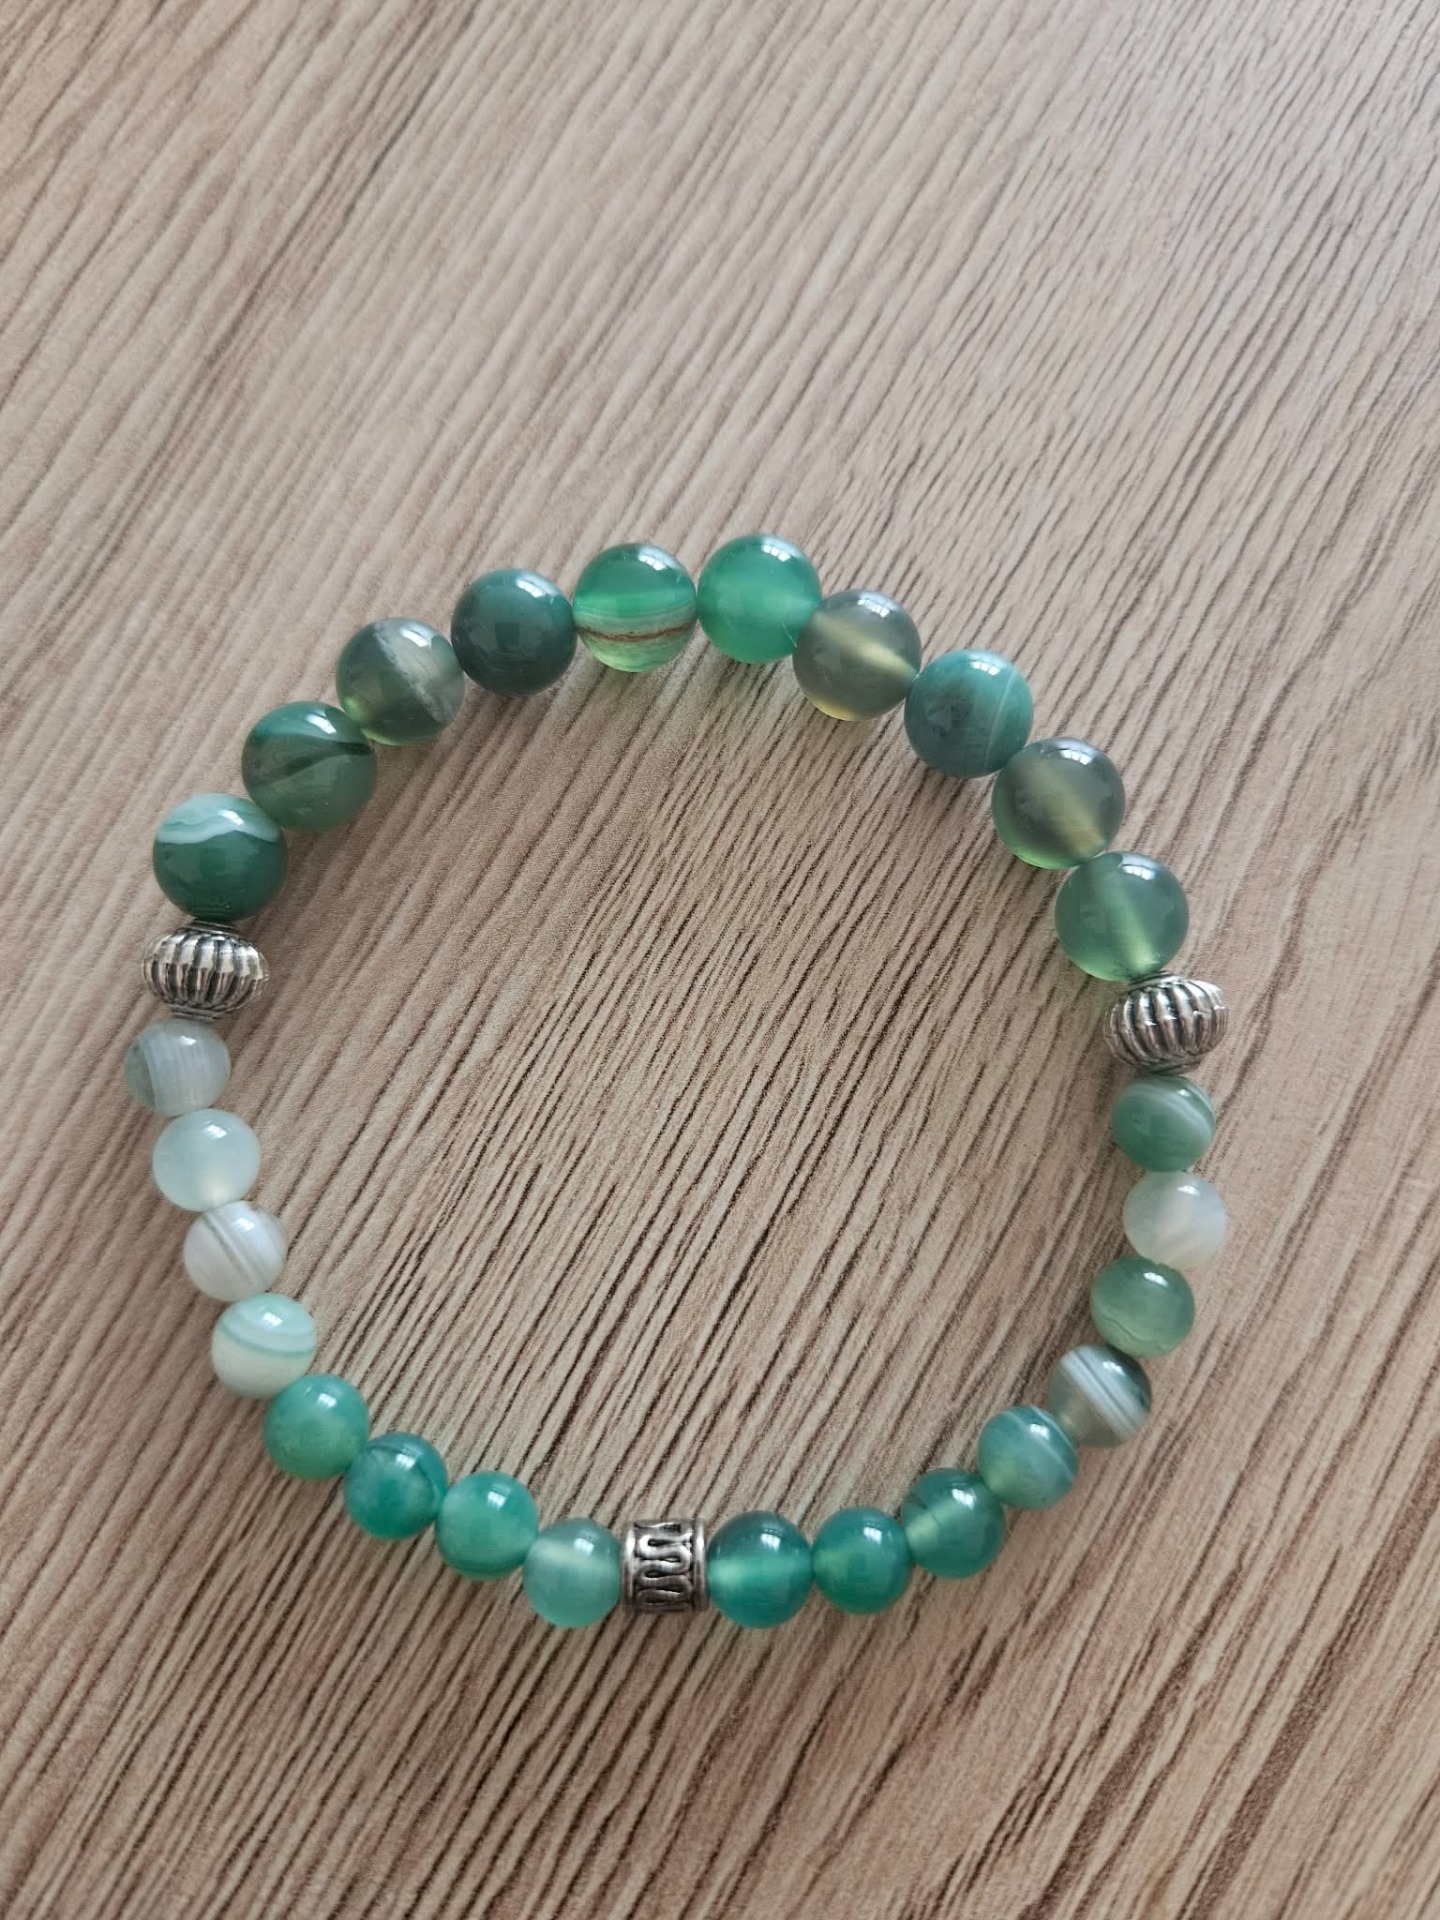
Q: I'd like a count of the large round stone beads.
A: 10